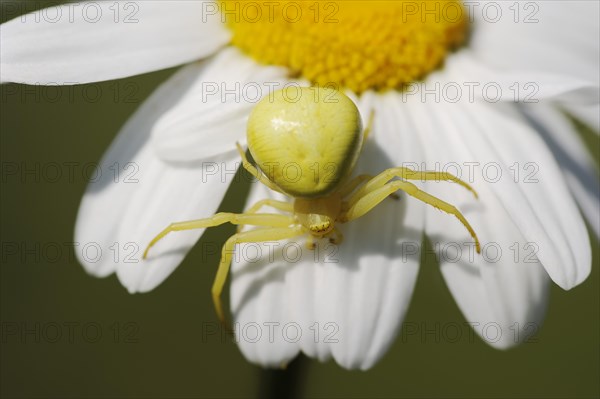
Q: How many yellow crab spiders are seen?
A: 1